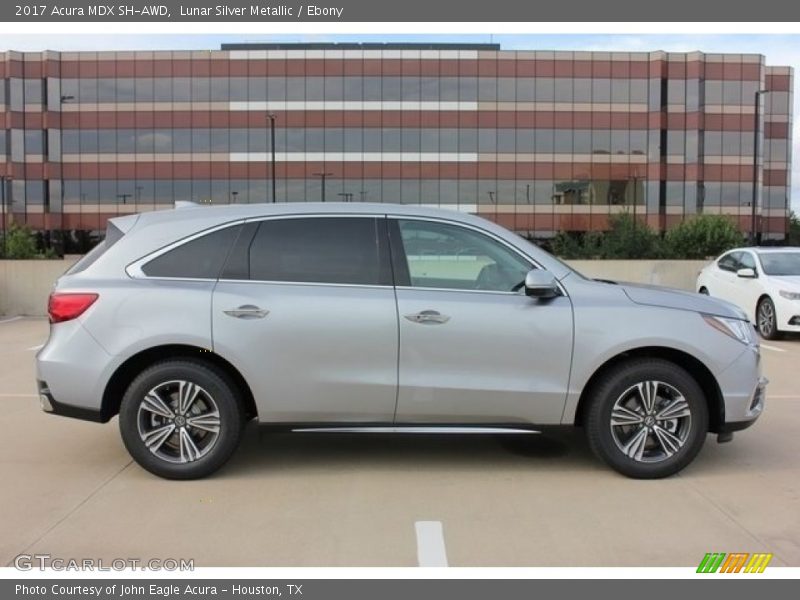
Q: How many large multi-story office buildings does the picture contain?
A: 1